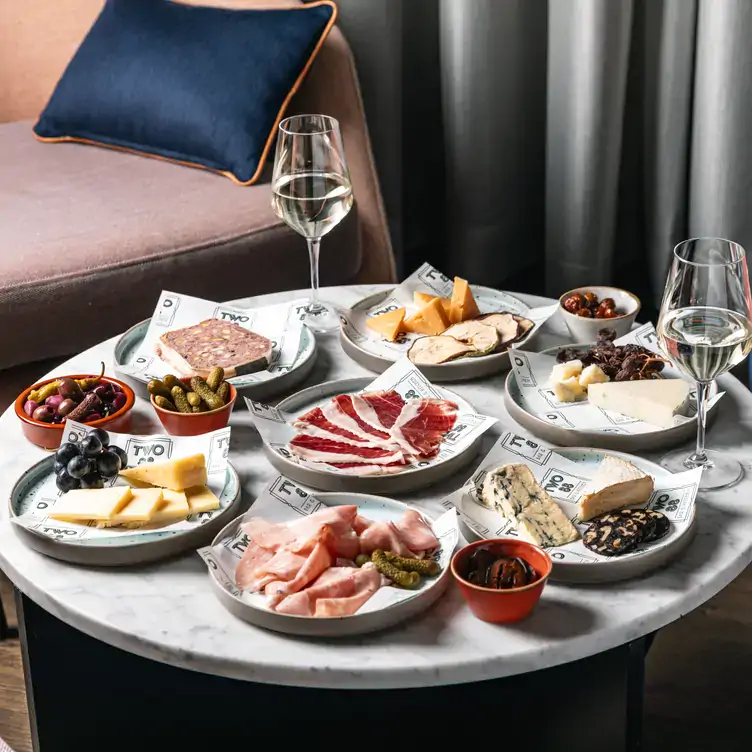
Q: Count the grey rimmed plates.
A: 7